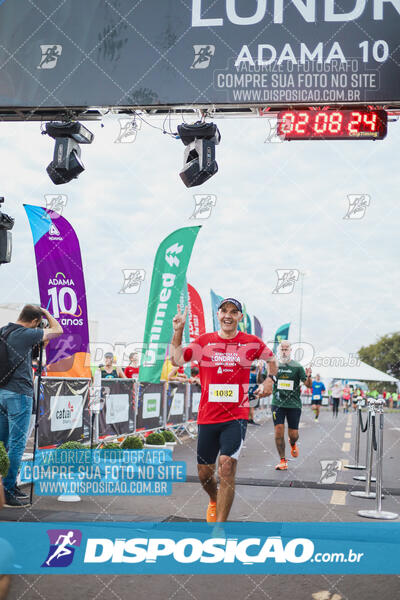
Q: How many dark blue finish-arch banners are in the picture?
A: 1